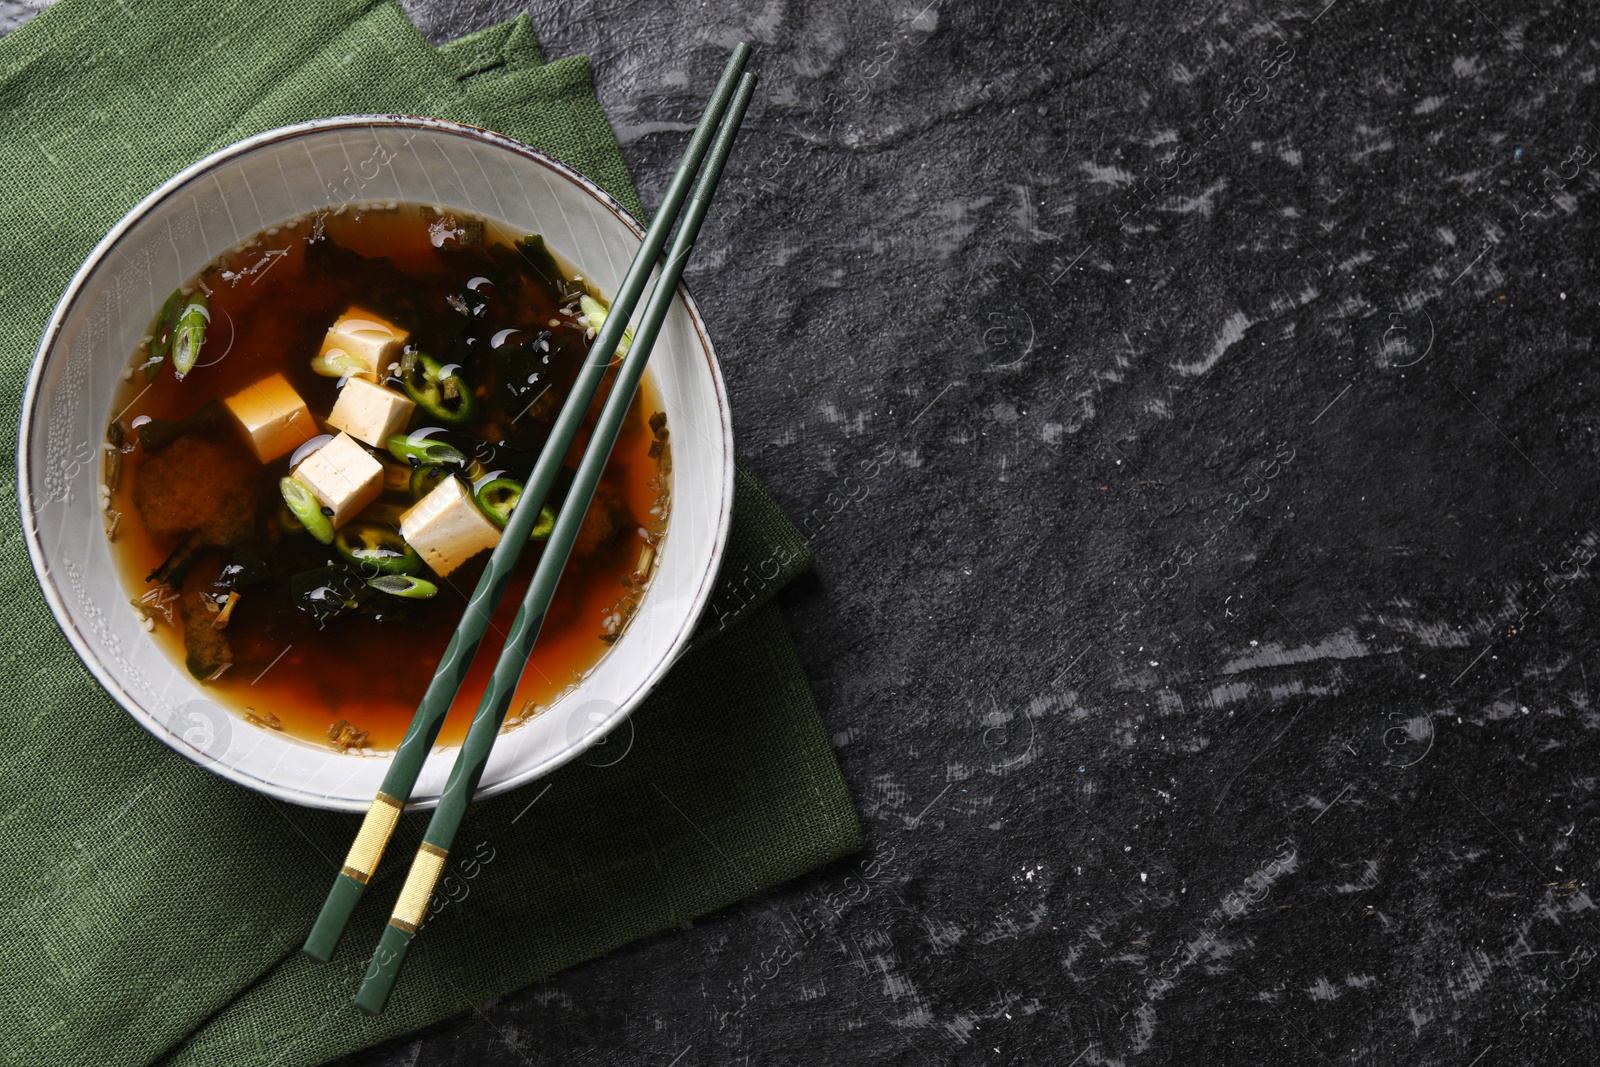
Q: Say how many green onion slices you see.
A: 7